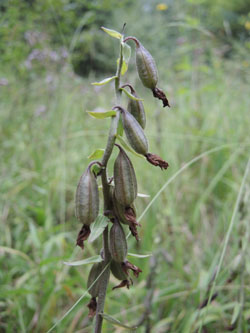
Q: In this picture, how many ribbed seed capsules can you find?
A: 9